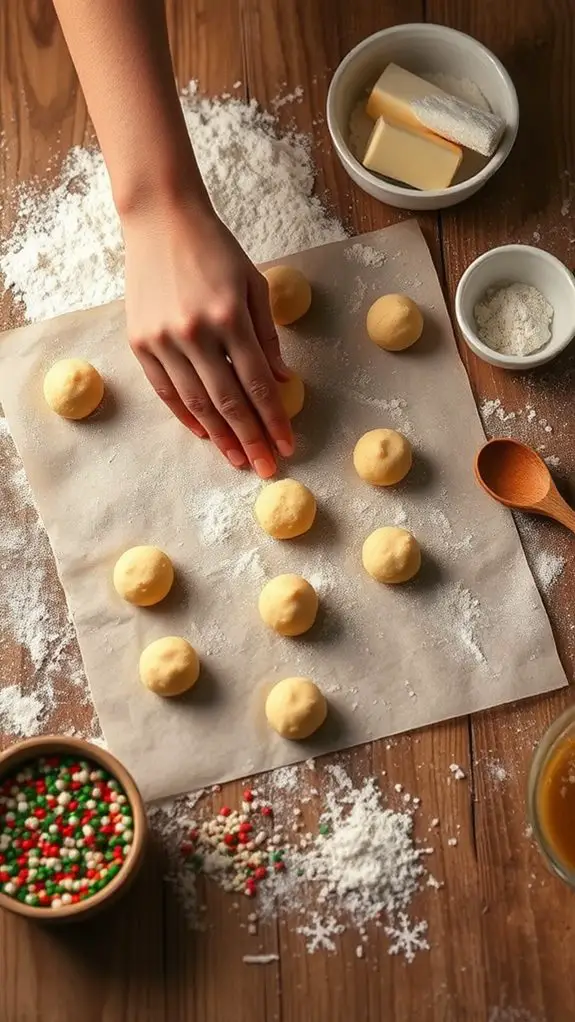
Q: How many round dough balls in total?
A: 11